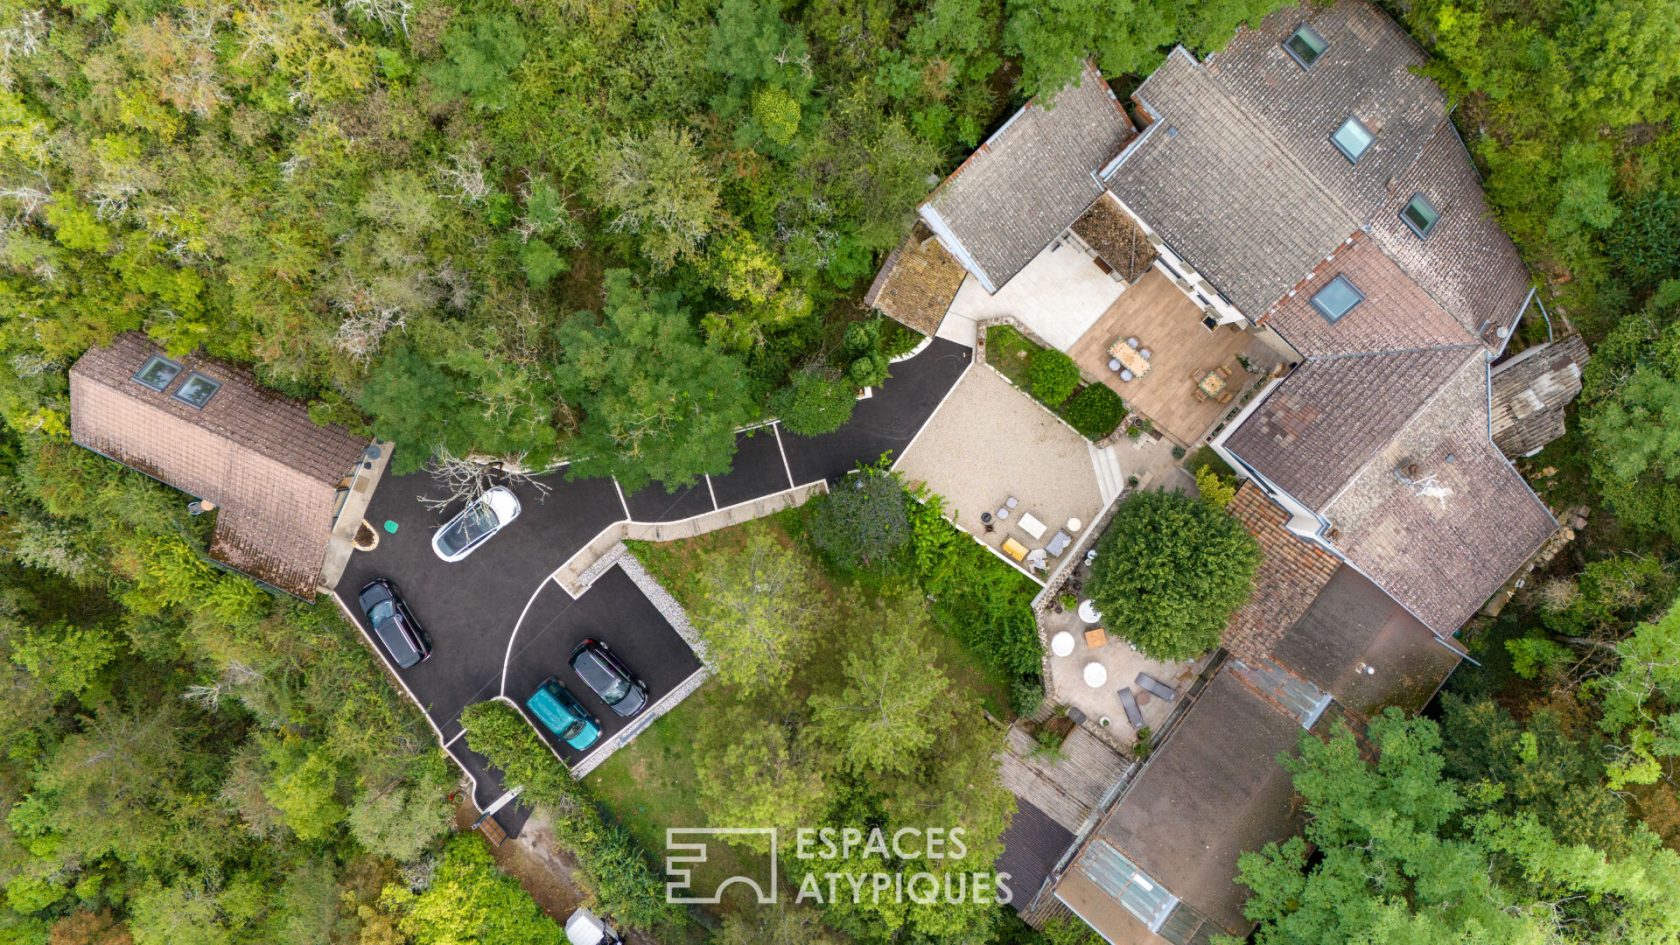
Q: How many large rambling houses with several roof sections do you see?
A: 1